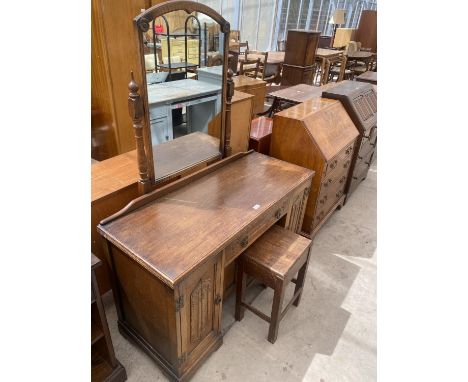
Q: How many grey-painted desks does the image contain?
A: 1